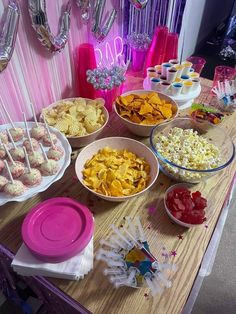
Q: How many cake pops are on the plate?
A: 15